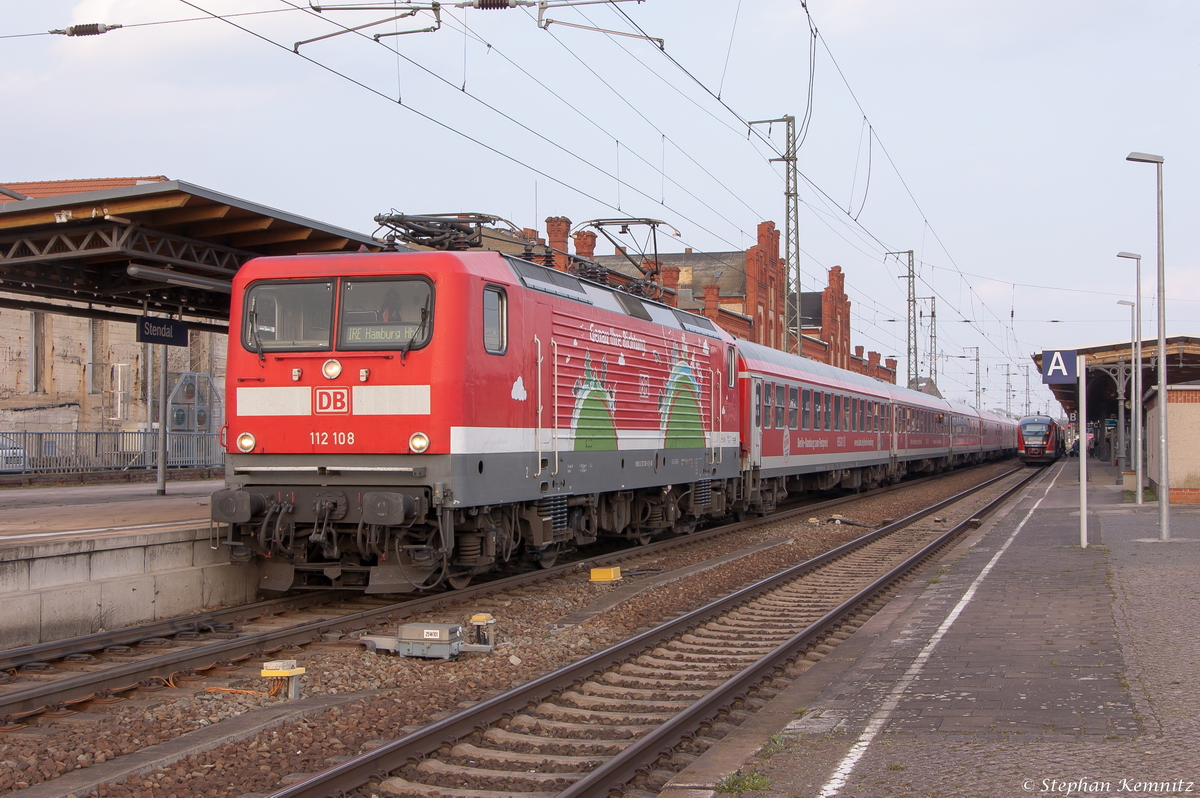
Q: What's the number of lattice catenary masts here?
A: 6